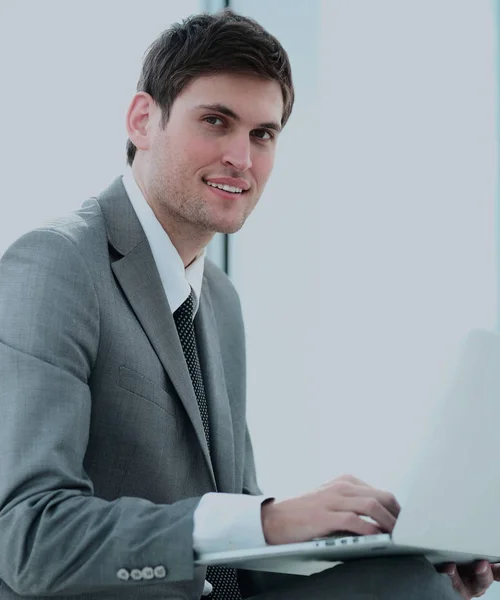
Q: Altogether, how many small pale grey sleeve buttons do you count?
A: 4